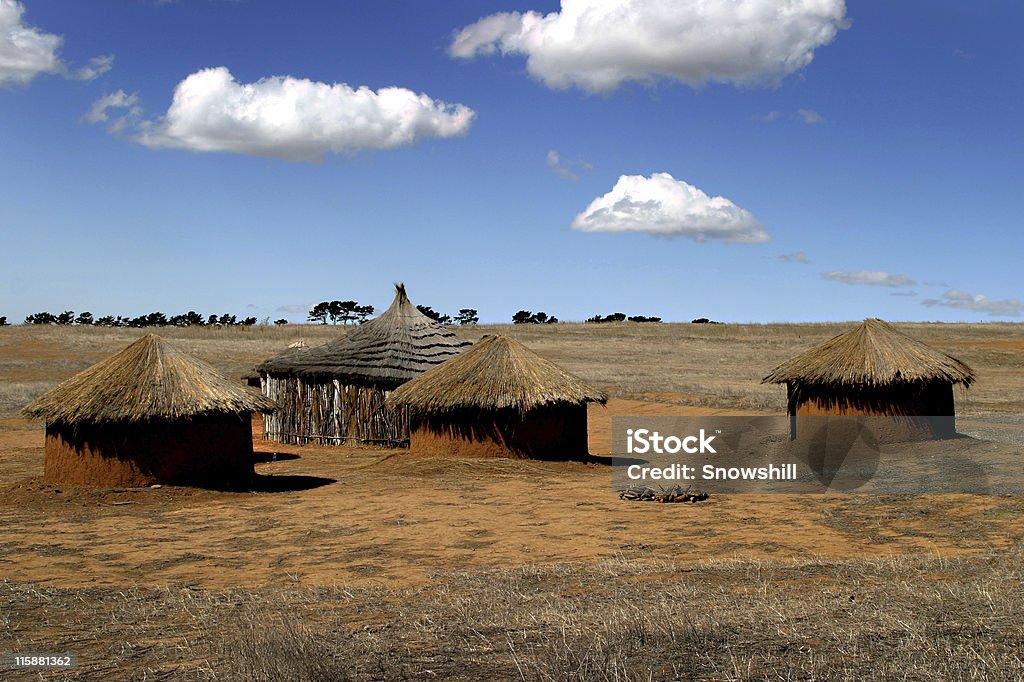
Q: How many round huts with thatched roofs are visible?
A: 4